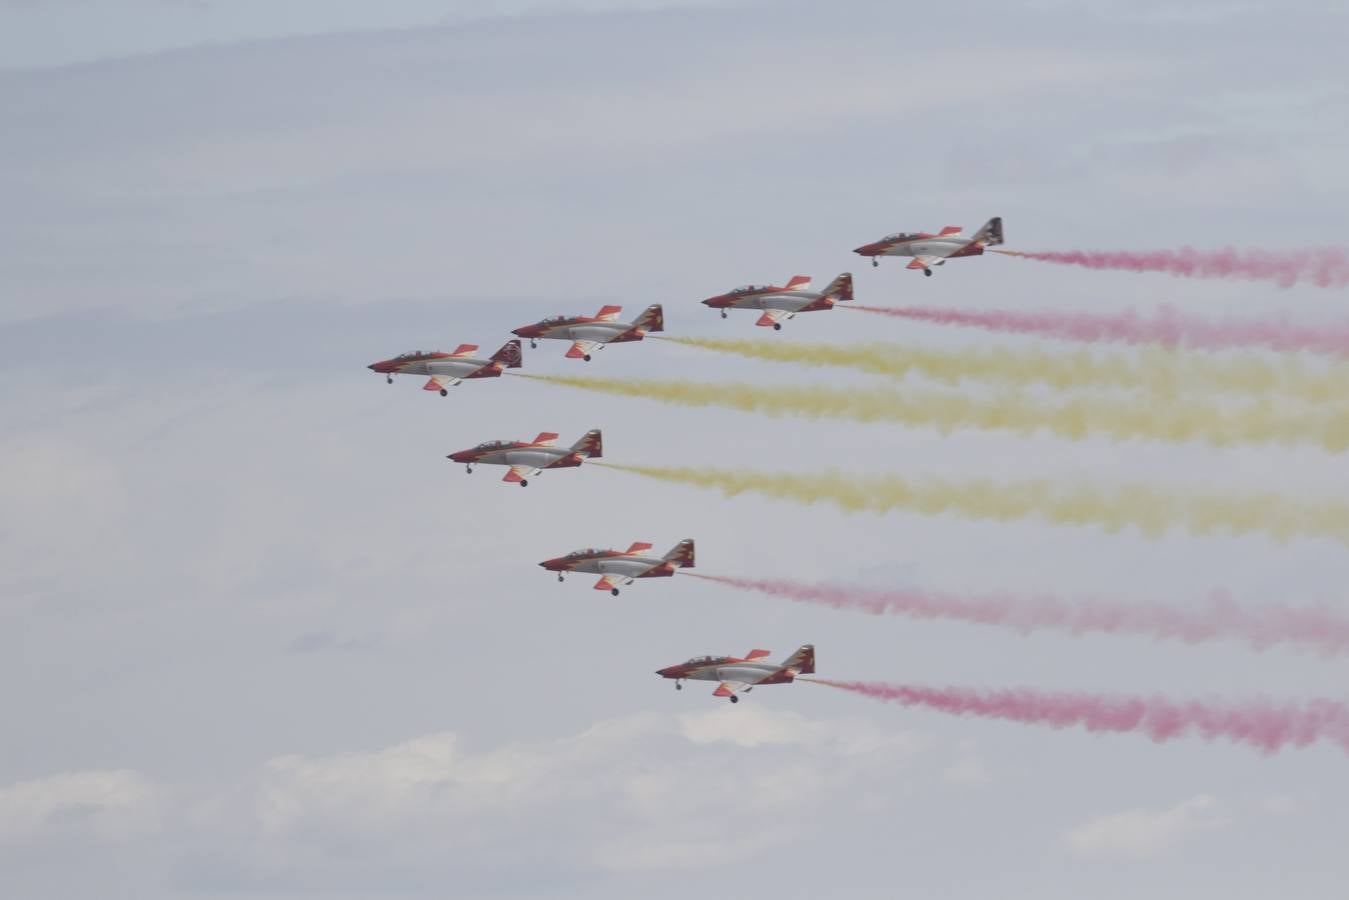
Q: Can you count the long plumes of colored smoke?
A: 7